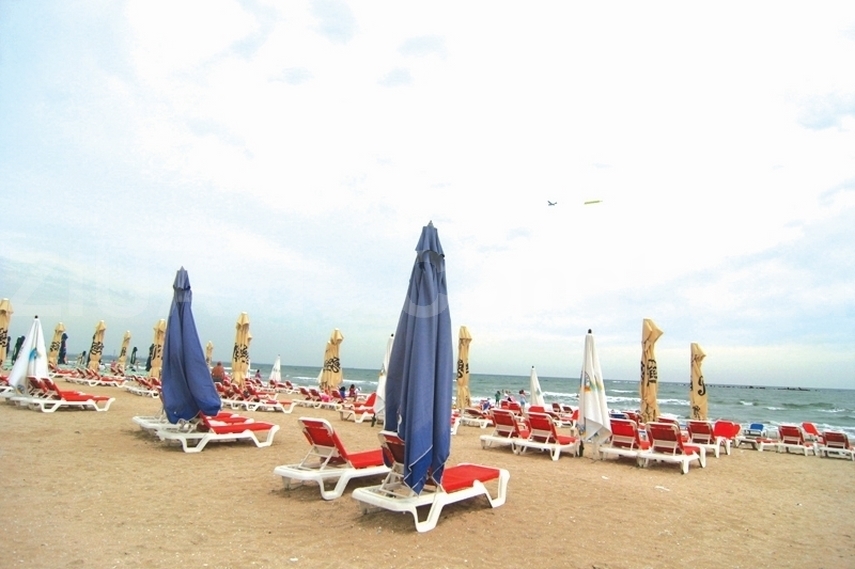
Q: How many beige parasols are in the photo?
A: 11